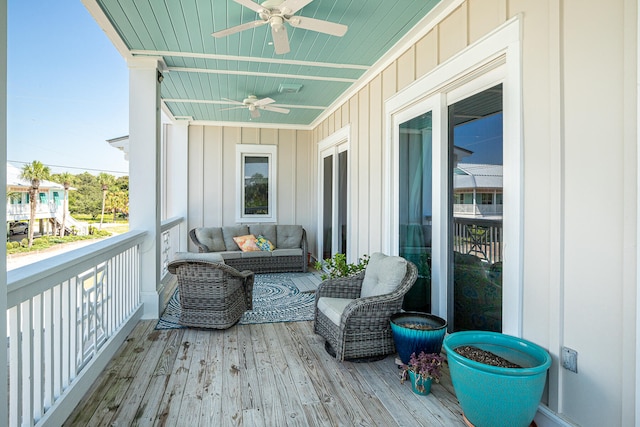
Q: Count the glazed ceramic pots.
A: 3